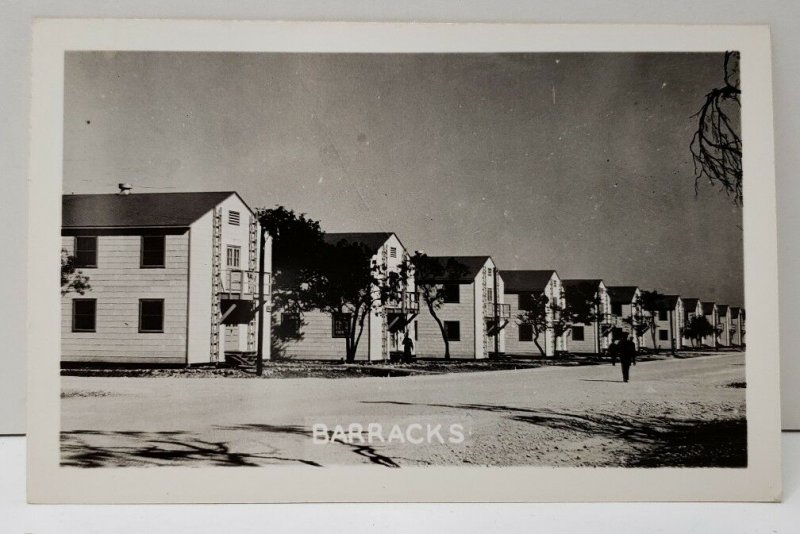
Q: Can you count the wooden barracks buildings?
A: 11